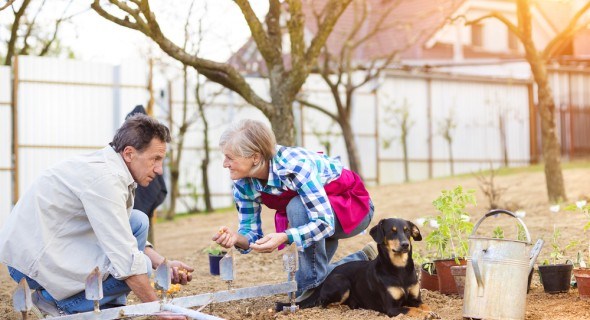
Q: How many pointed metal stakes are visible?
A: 5